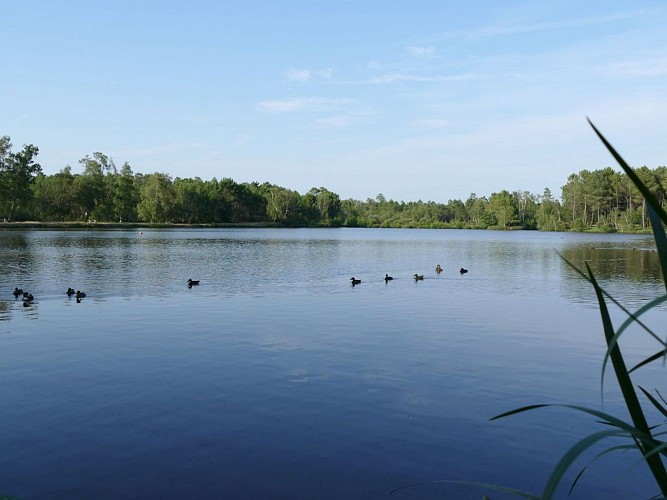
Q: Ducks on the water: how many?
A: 10